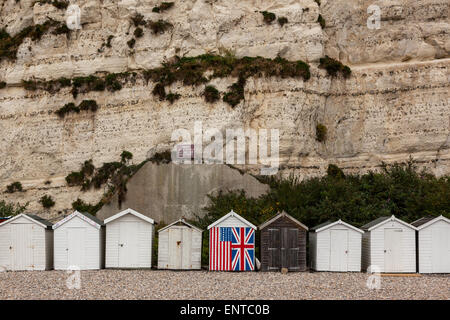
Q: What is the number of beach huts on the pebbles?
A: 9